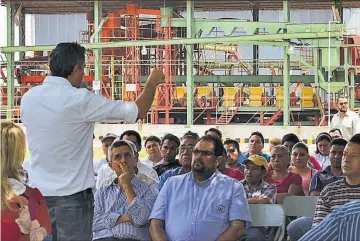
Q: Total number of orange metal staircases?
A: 2